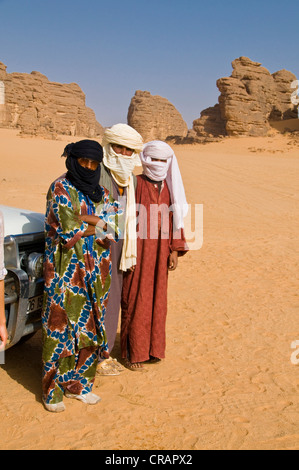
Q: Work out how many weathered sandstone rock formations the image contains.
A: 3